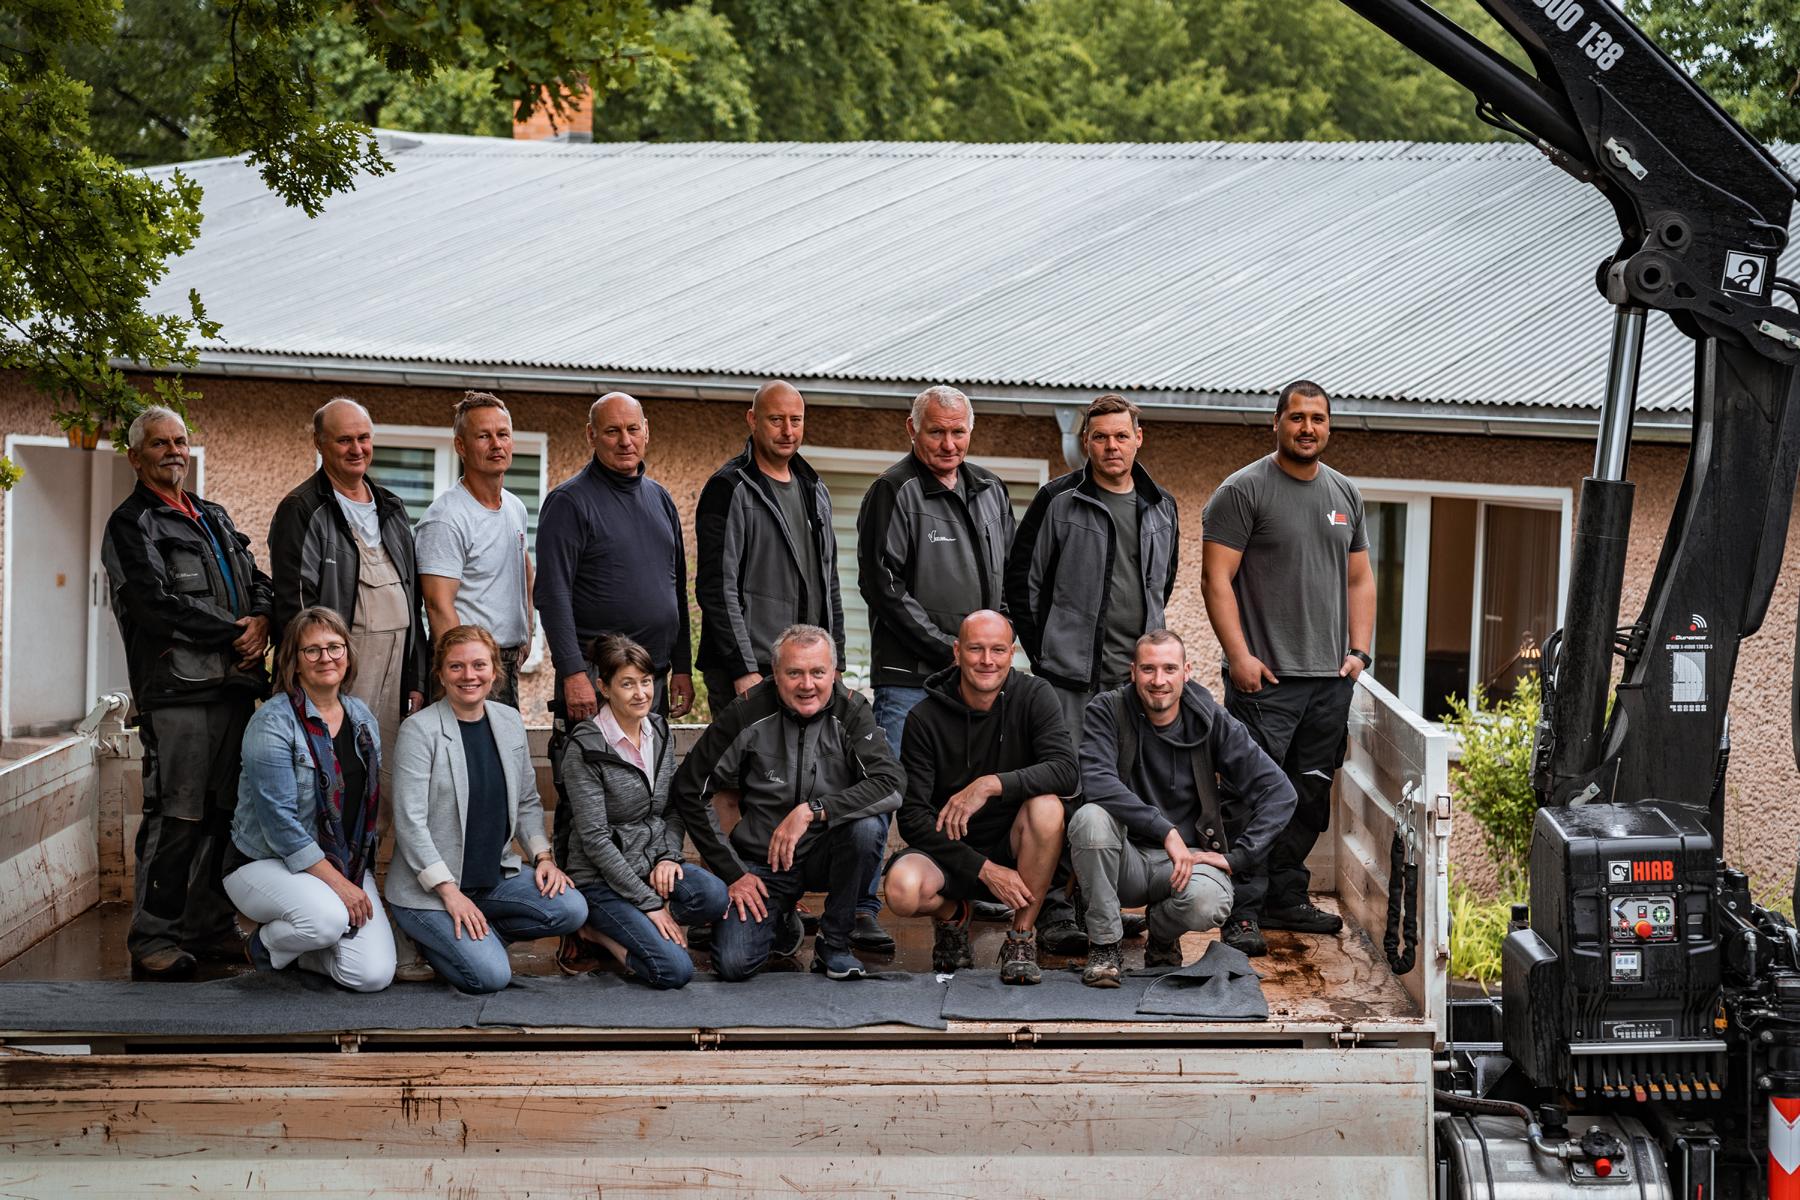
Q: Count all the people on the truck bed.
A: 14